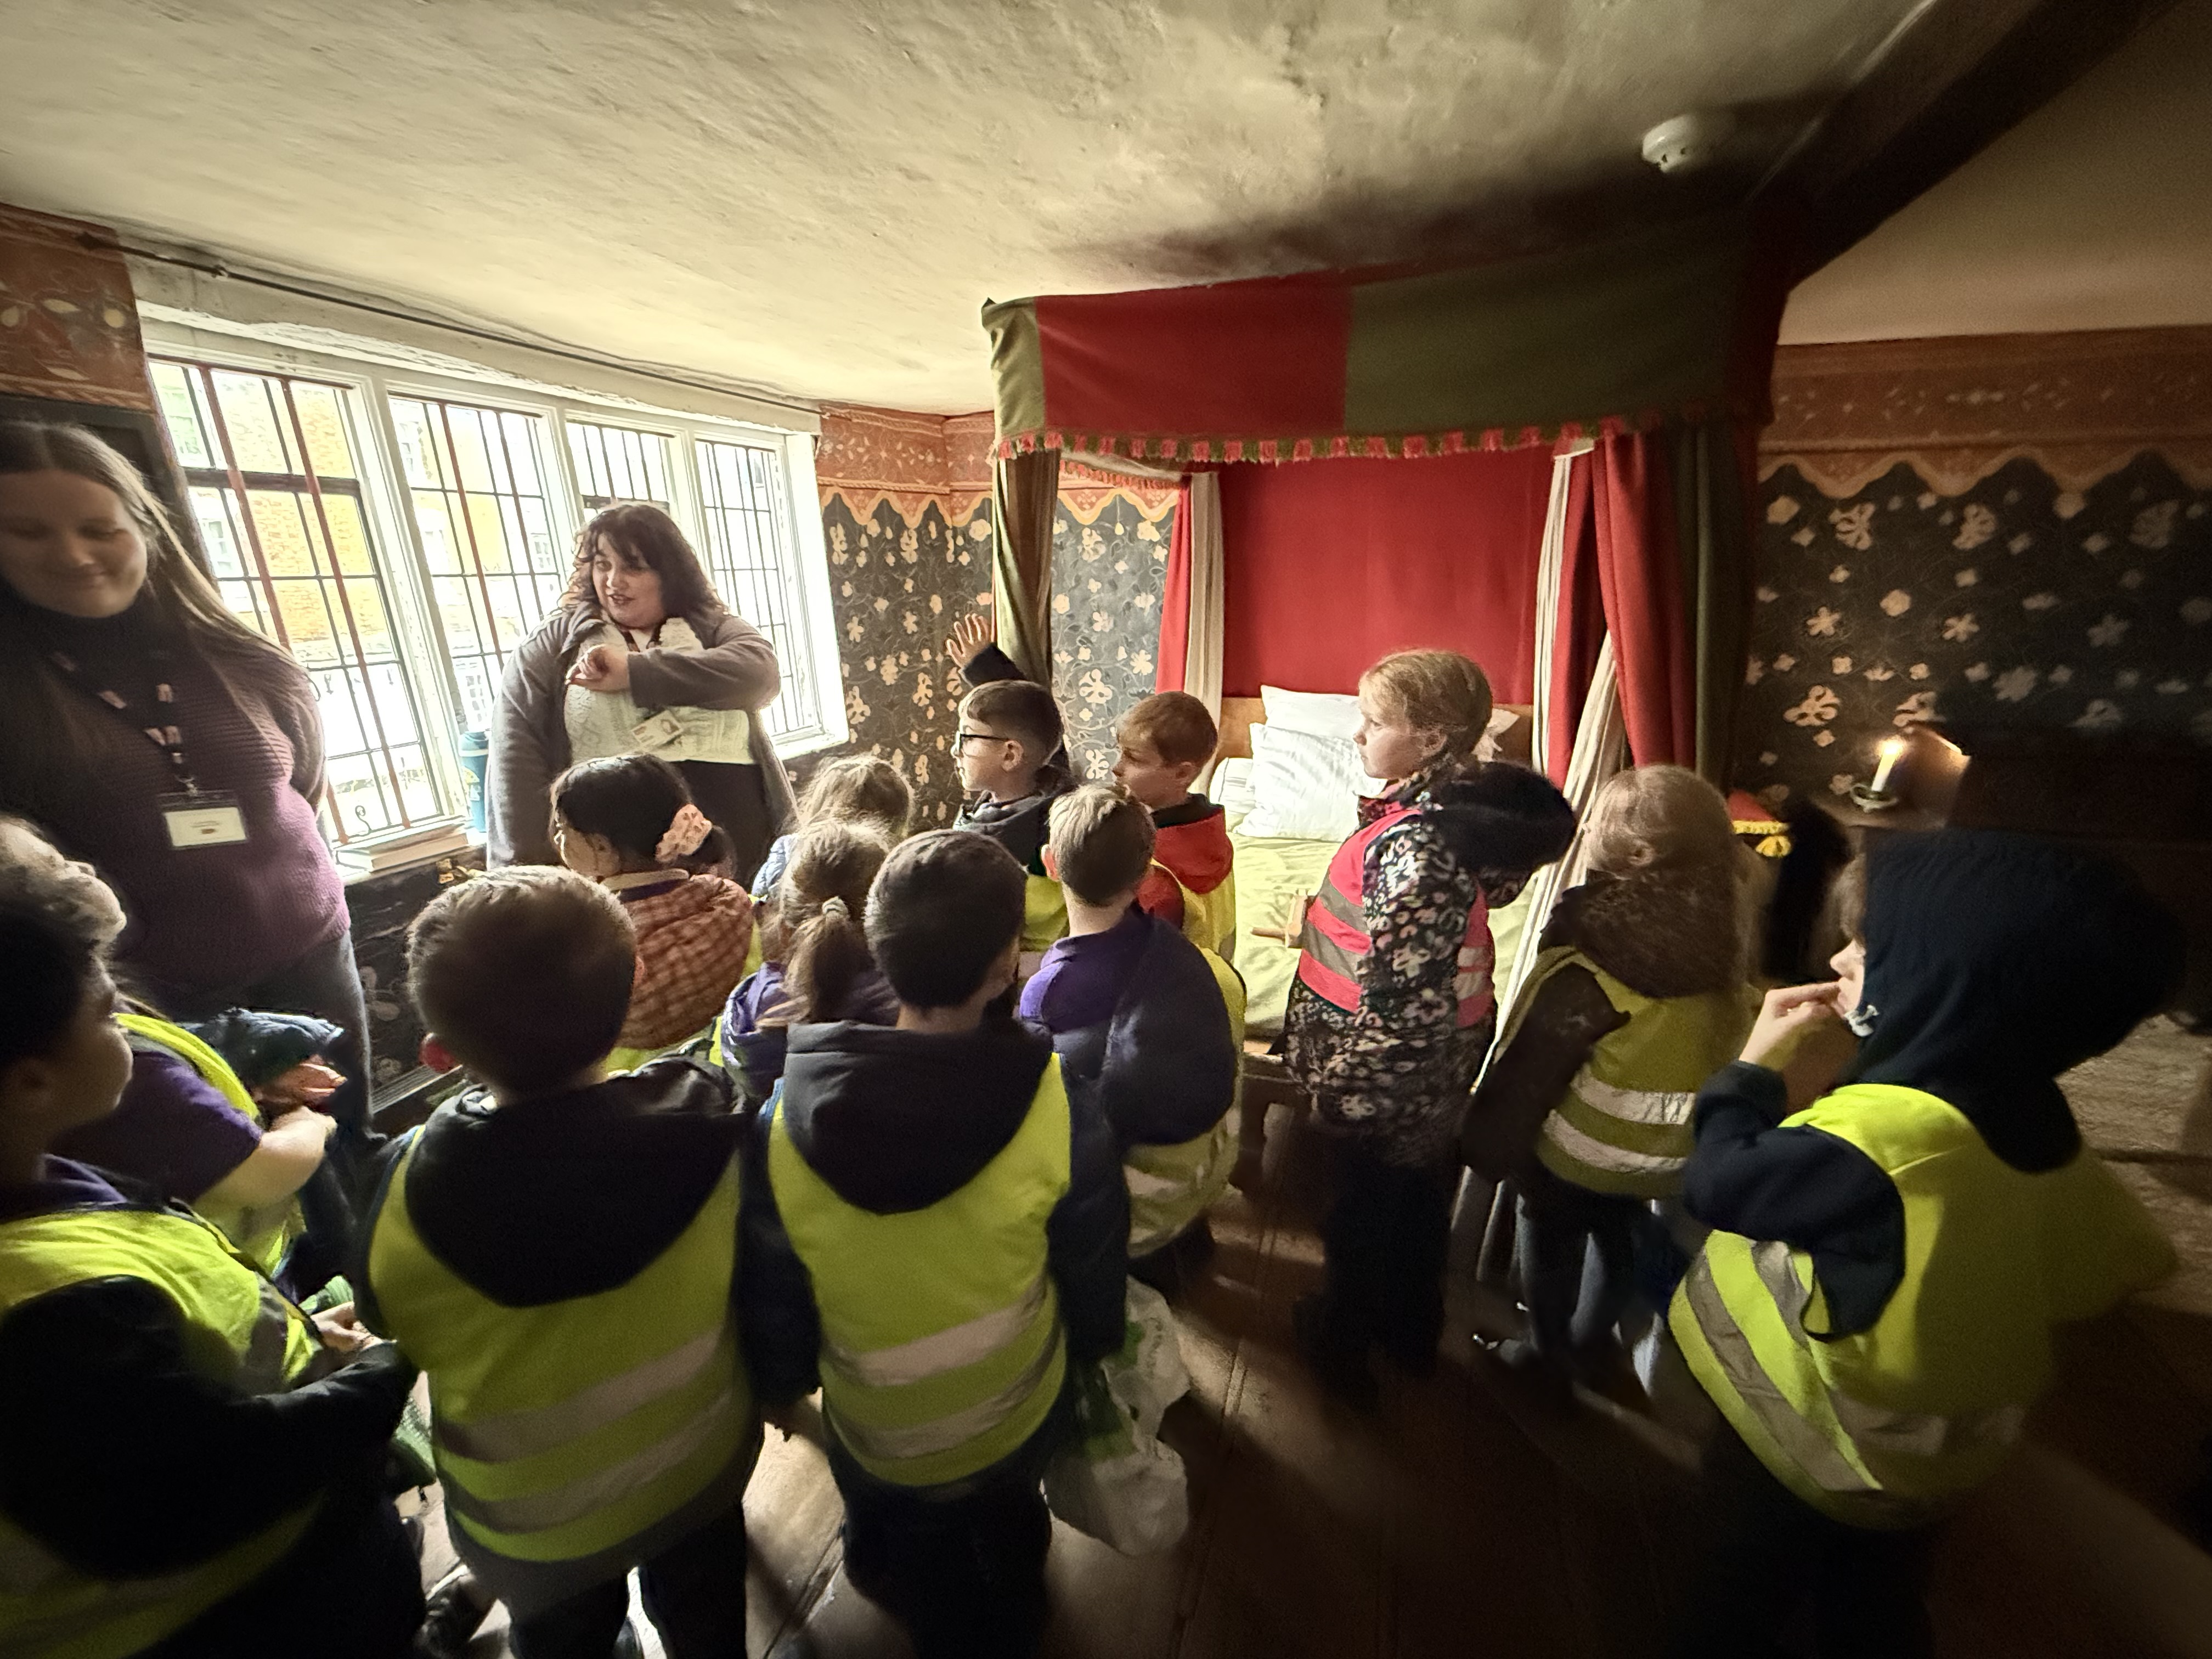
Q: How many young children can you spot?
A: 13